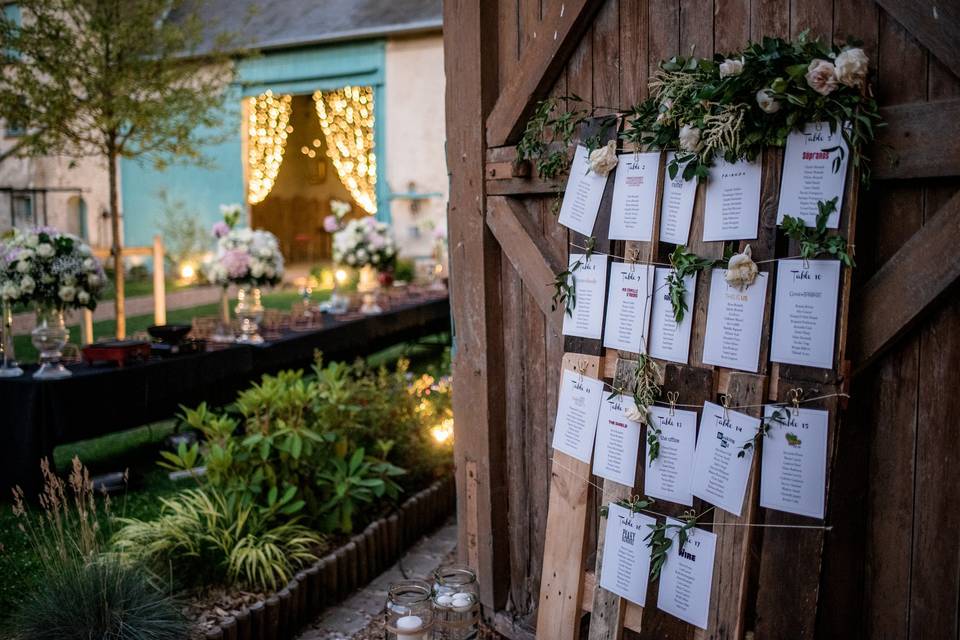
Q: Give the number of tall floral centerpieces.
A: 3